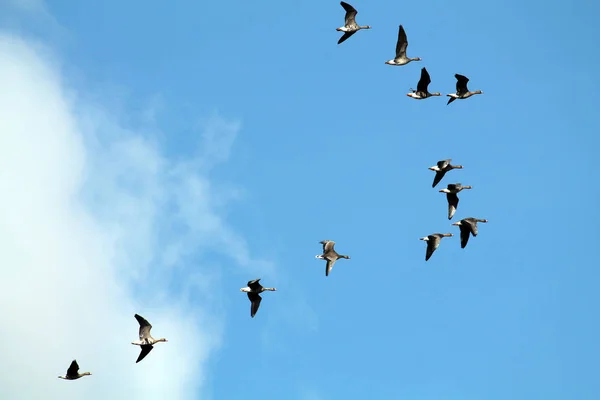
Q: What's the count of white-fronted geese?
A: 12